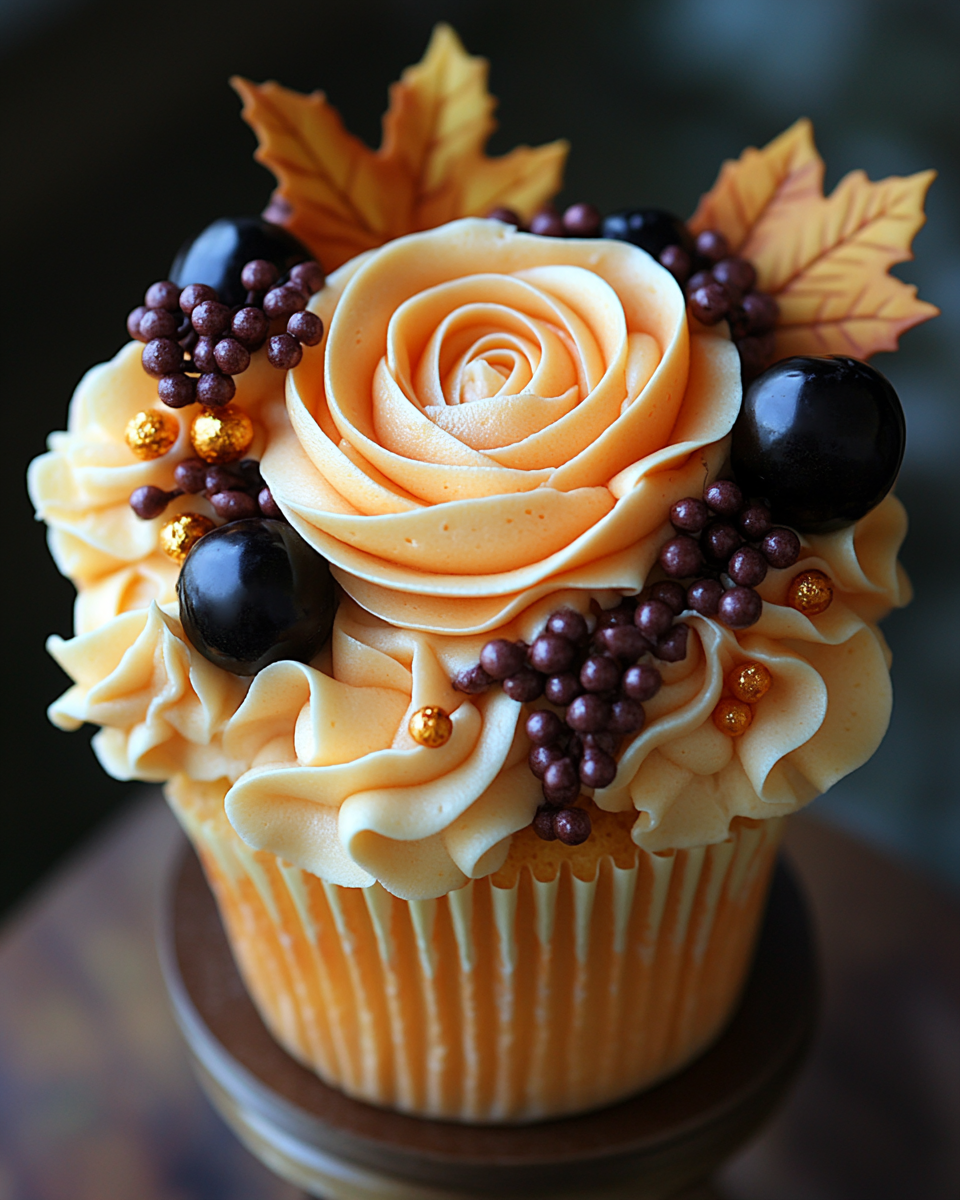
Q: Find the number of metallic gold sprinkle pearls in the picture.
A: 7